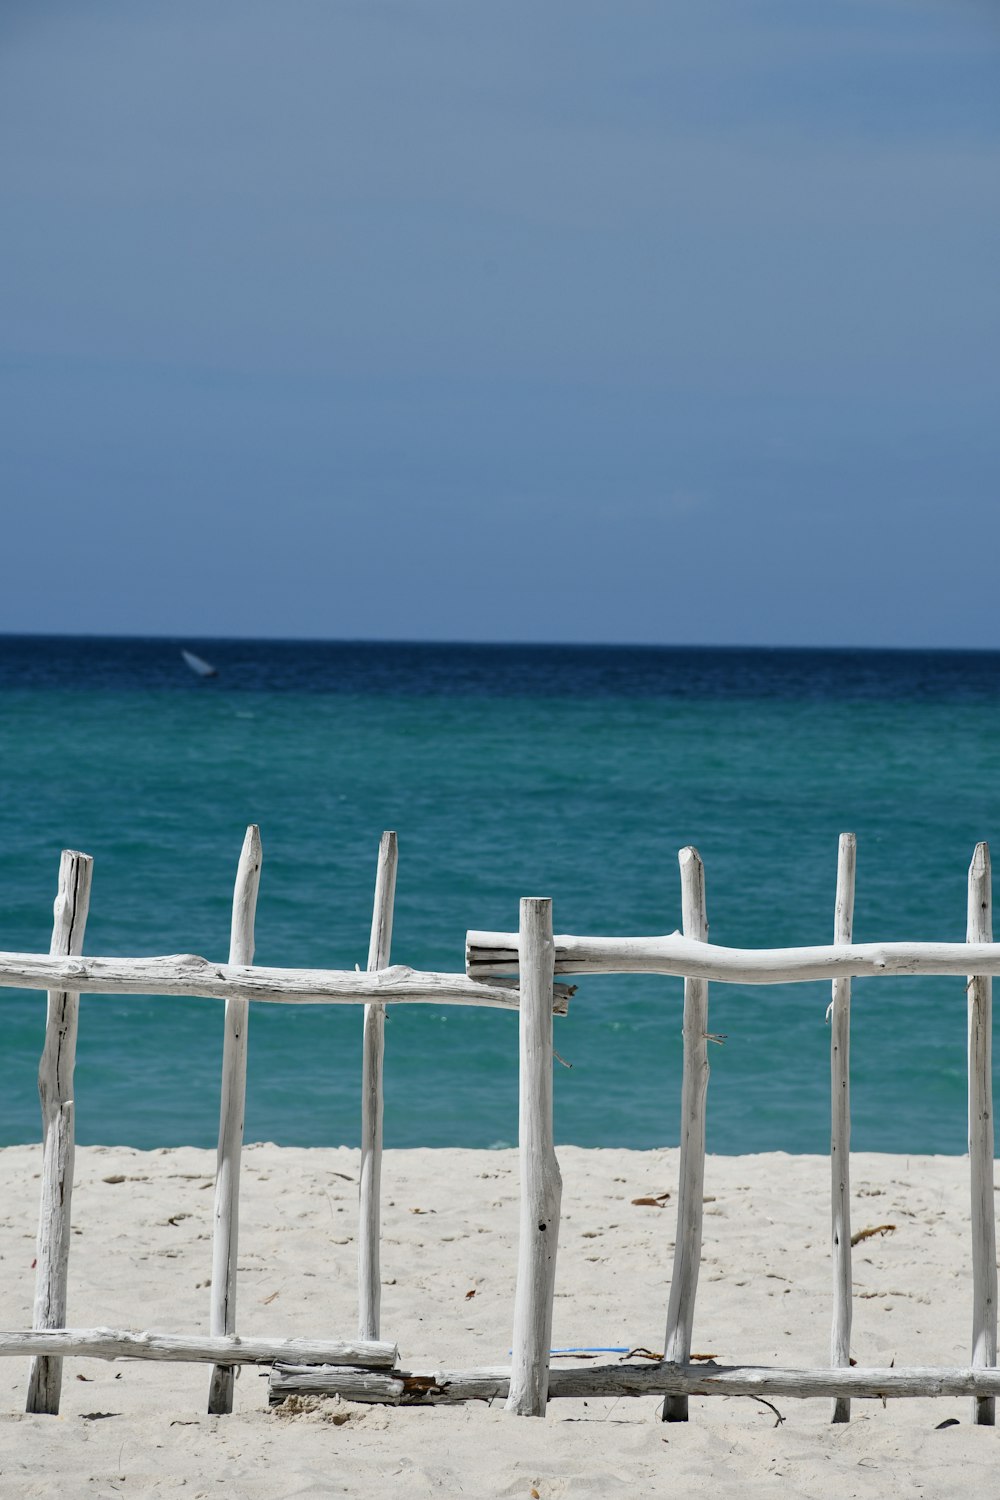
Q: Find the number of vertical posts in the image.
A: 7